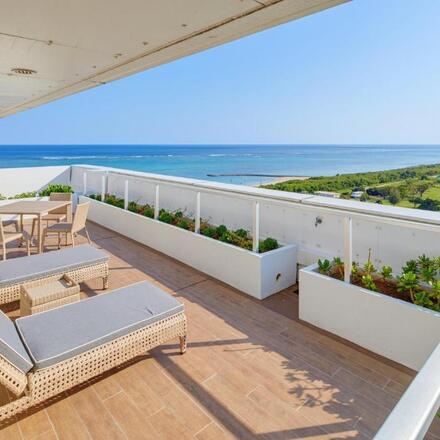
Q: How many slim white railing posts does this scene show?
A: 7